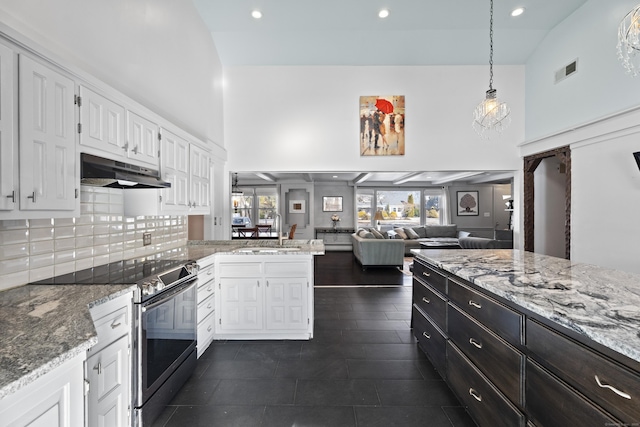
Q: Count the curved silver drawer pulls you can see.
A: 7